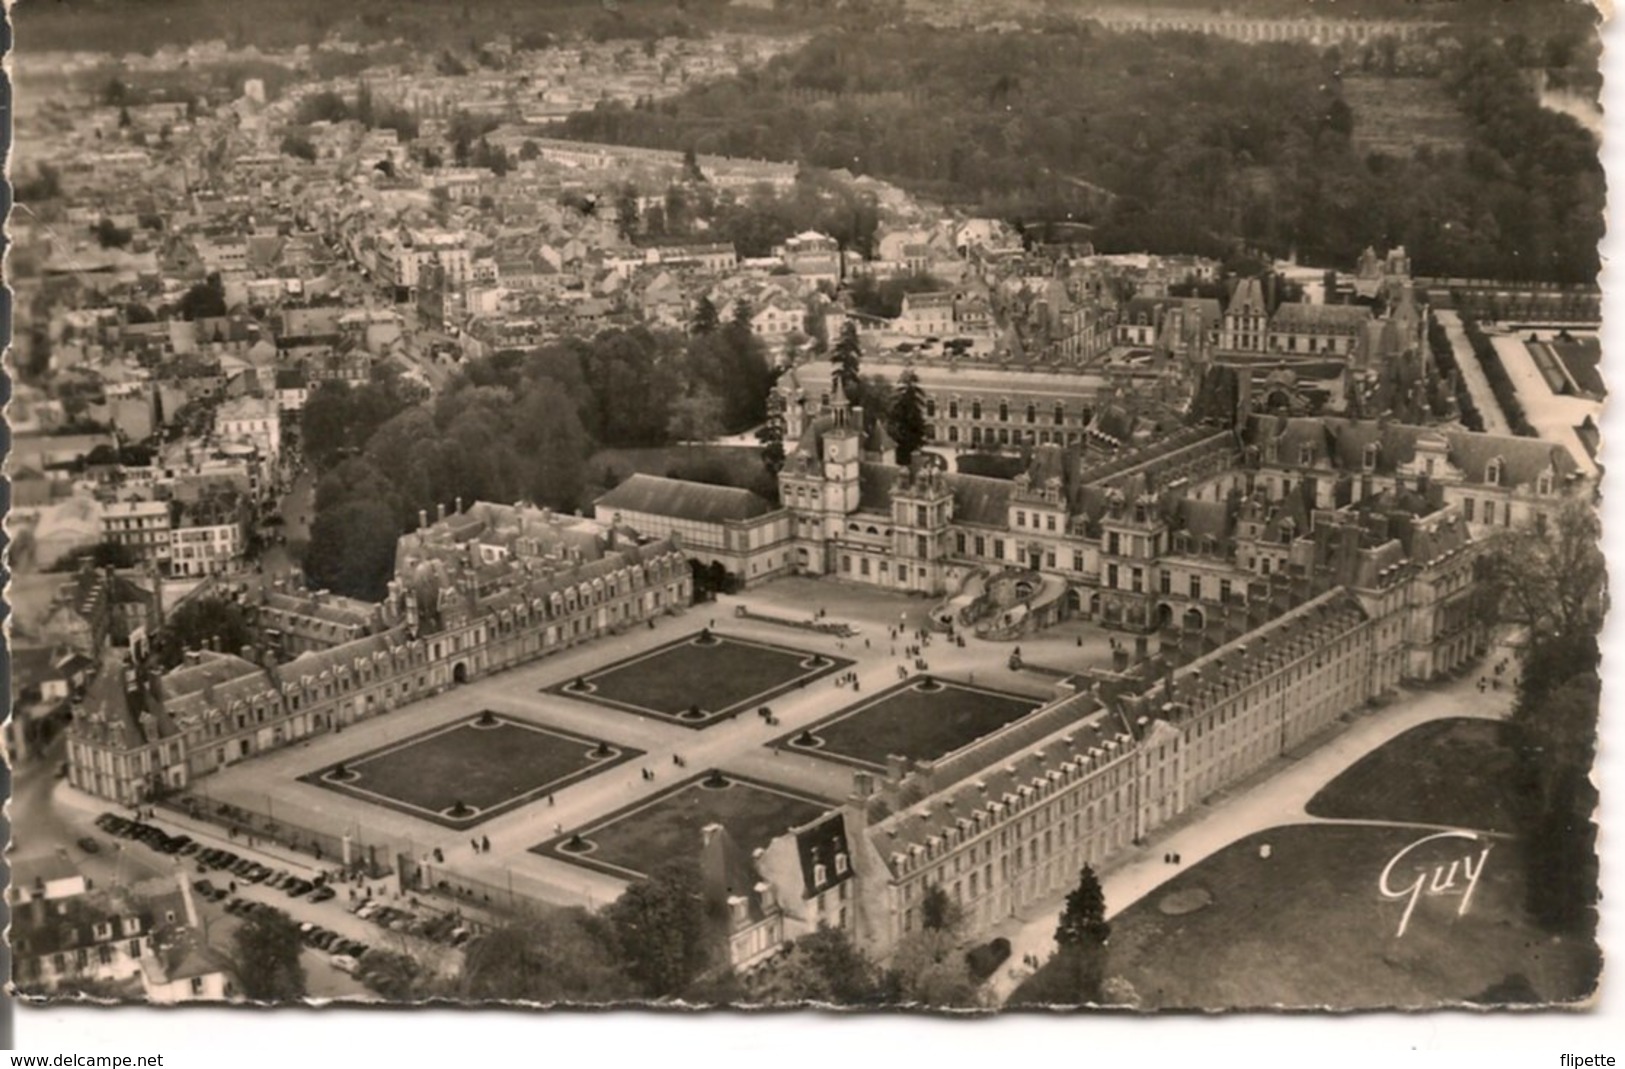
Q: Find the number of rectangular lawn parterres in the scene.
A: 4